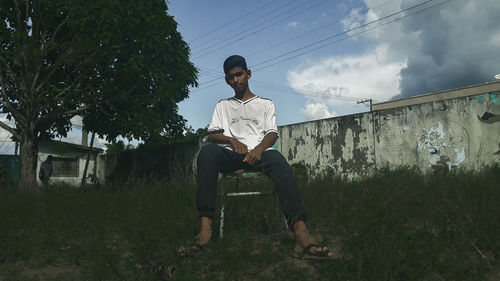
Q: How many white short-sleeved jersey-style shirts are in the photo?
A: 1